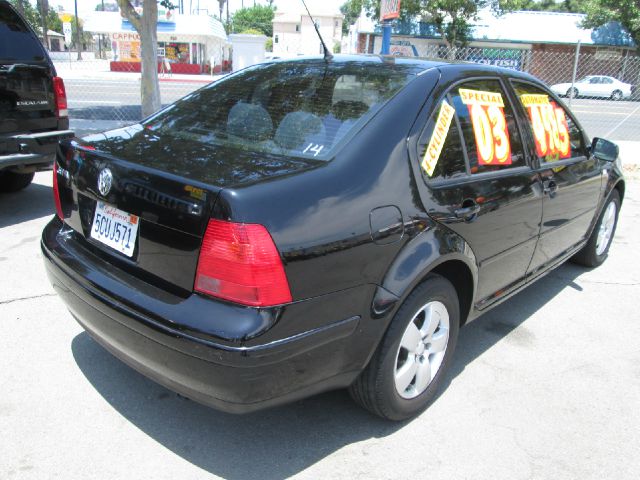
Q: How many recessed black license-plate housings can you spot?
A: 1